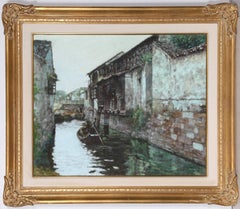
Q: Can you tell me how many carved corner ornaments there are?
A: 4